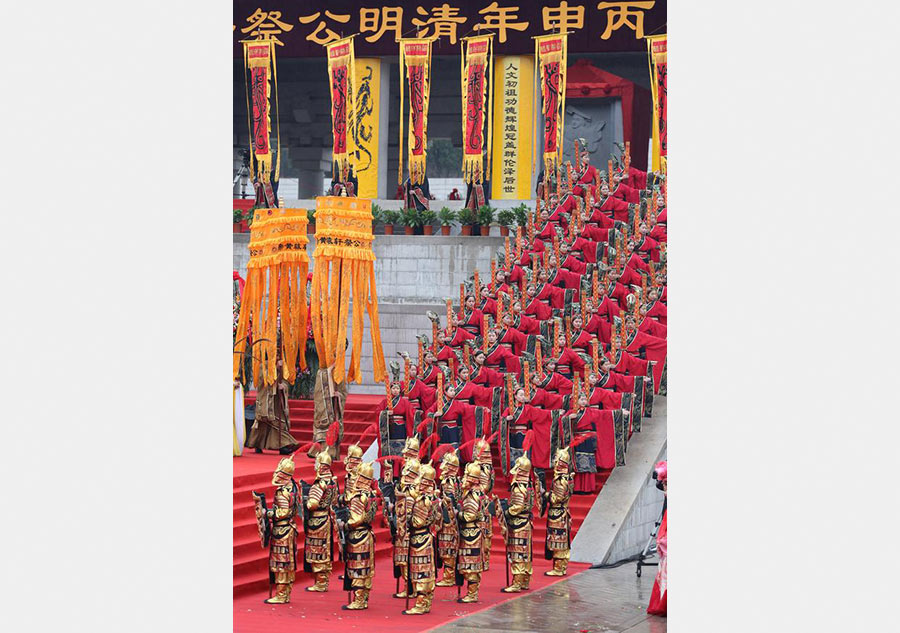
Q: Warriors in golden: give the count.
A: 12